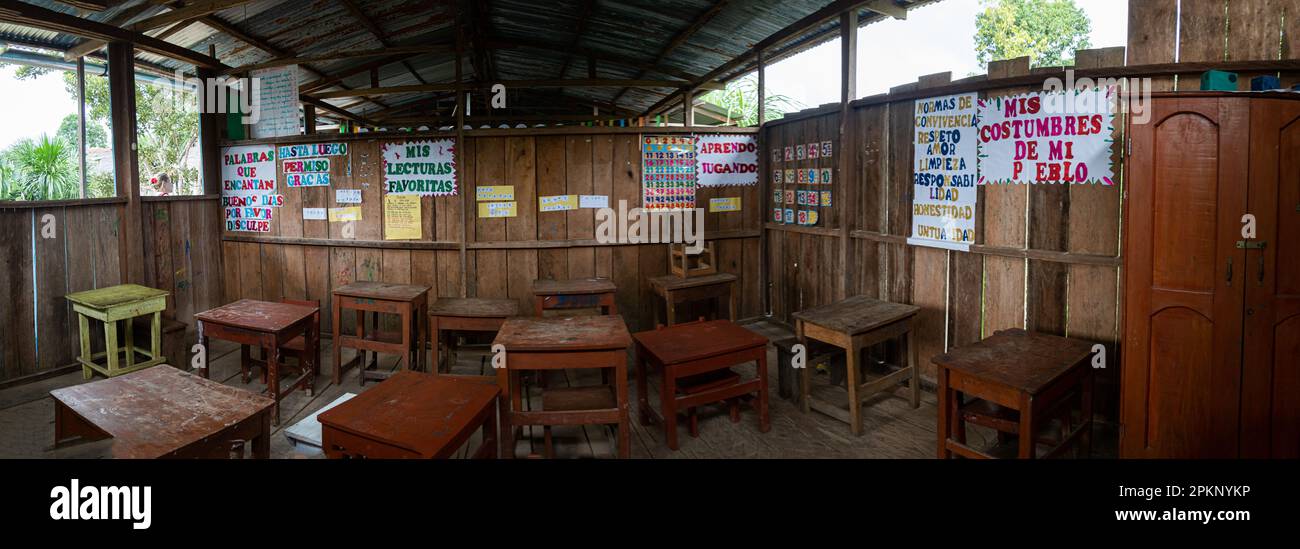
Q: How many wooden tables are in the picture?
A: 12